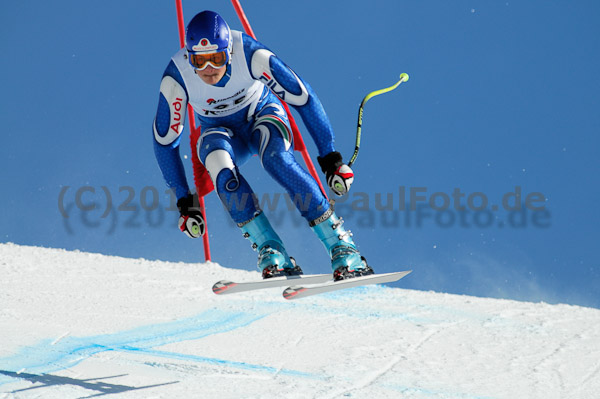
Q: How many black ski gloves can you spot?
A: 2